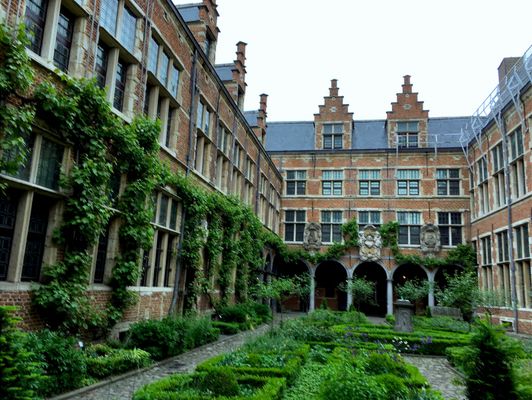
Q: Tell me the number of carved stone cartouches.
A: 3